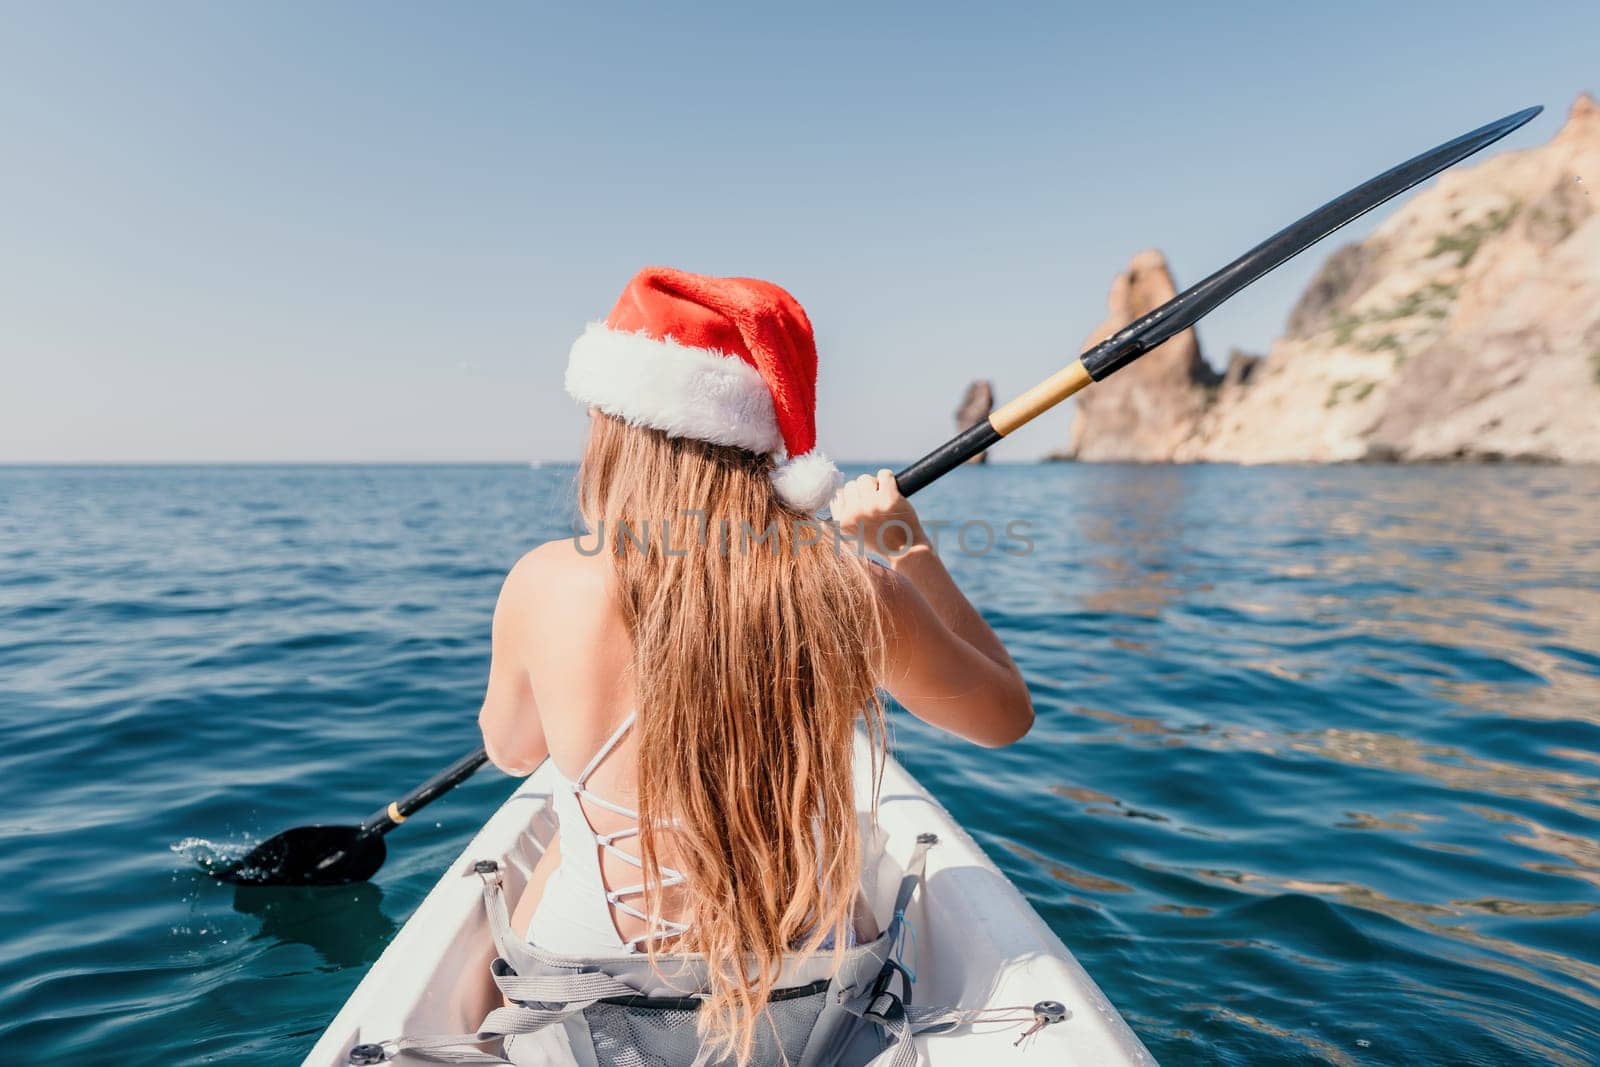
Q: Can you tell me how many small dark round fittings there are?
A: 4